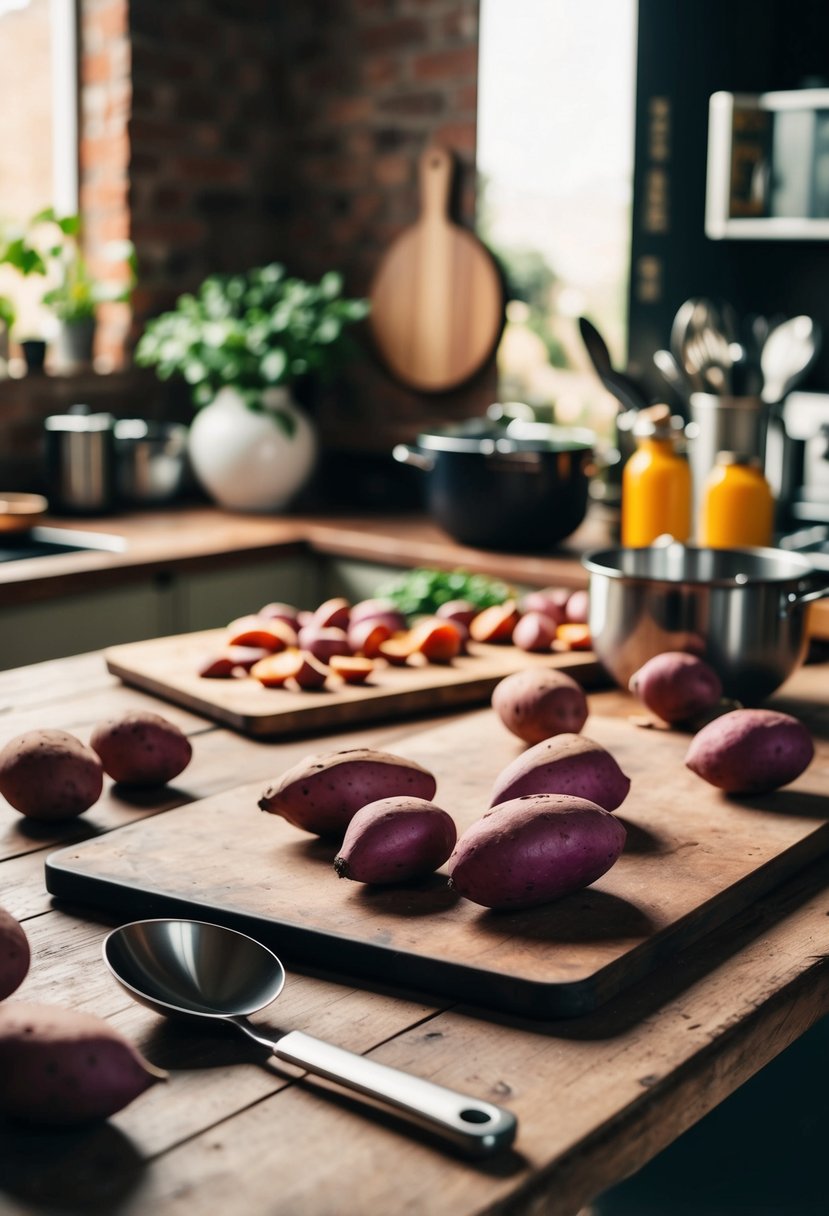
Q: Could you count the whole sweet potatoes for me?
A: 11